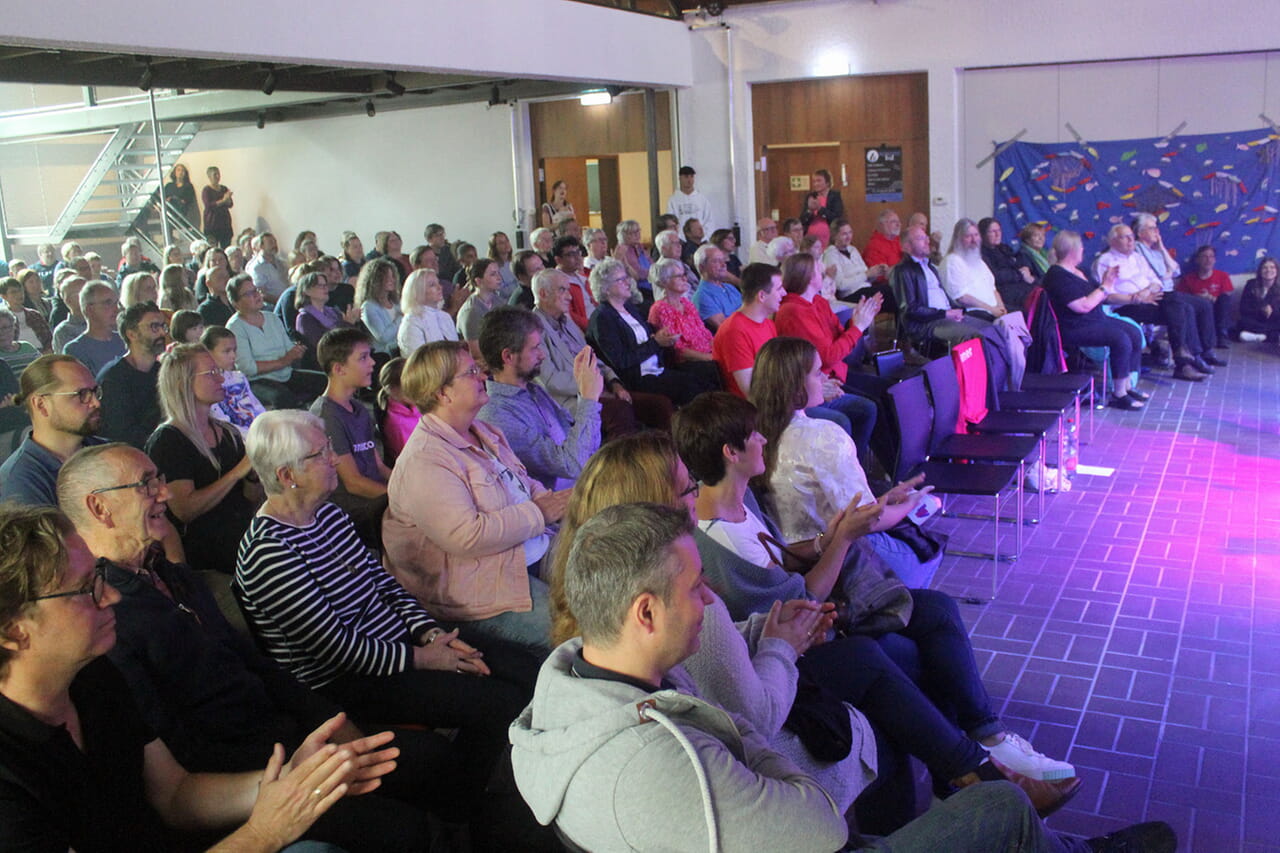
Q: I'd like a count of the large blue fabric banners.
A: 1